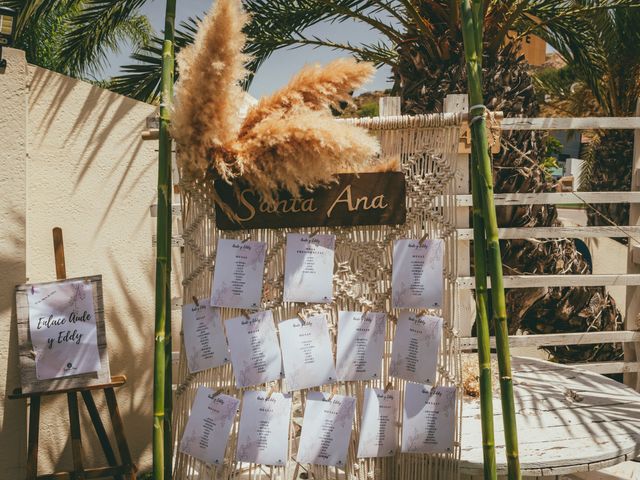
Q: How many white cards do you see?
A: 13